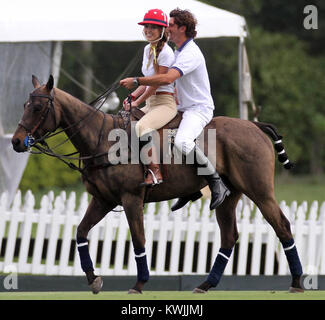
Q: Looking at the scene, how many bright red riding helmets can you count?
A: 1